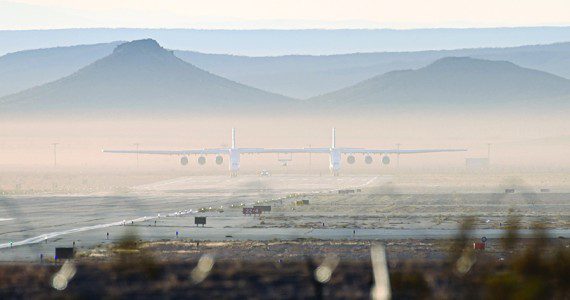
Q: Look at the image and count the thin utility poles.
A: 5